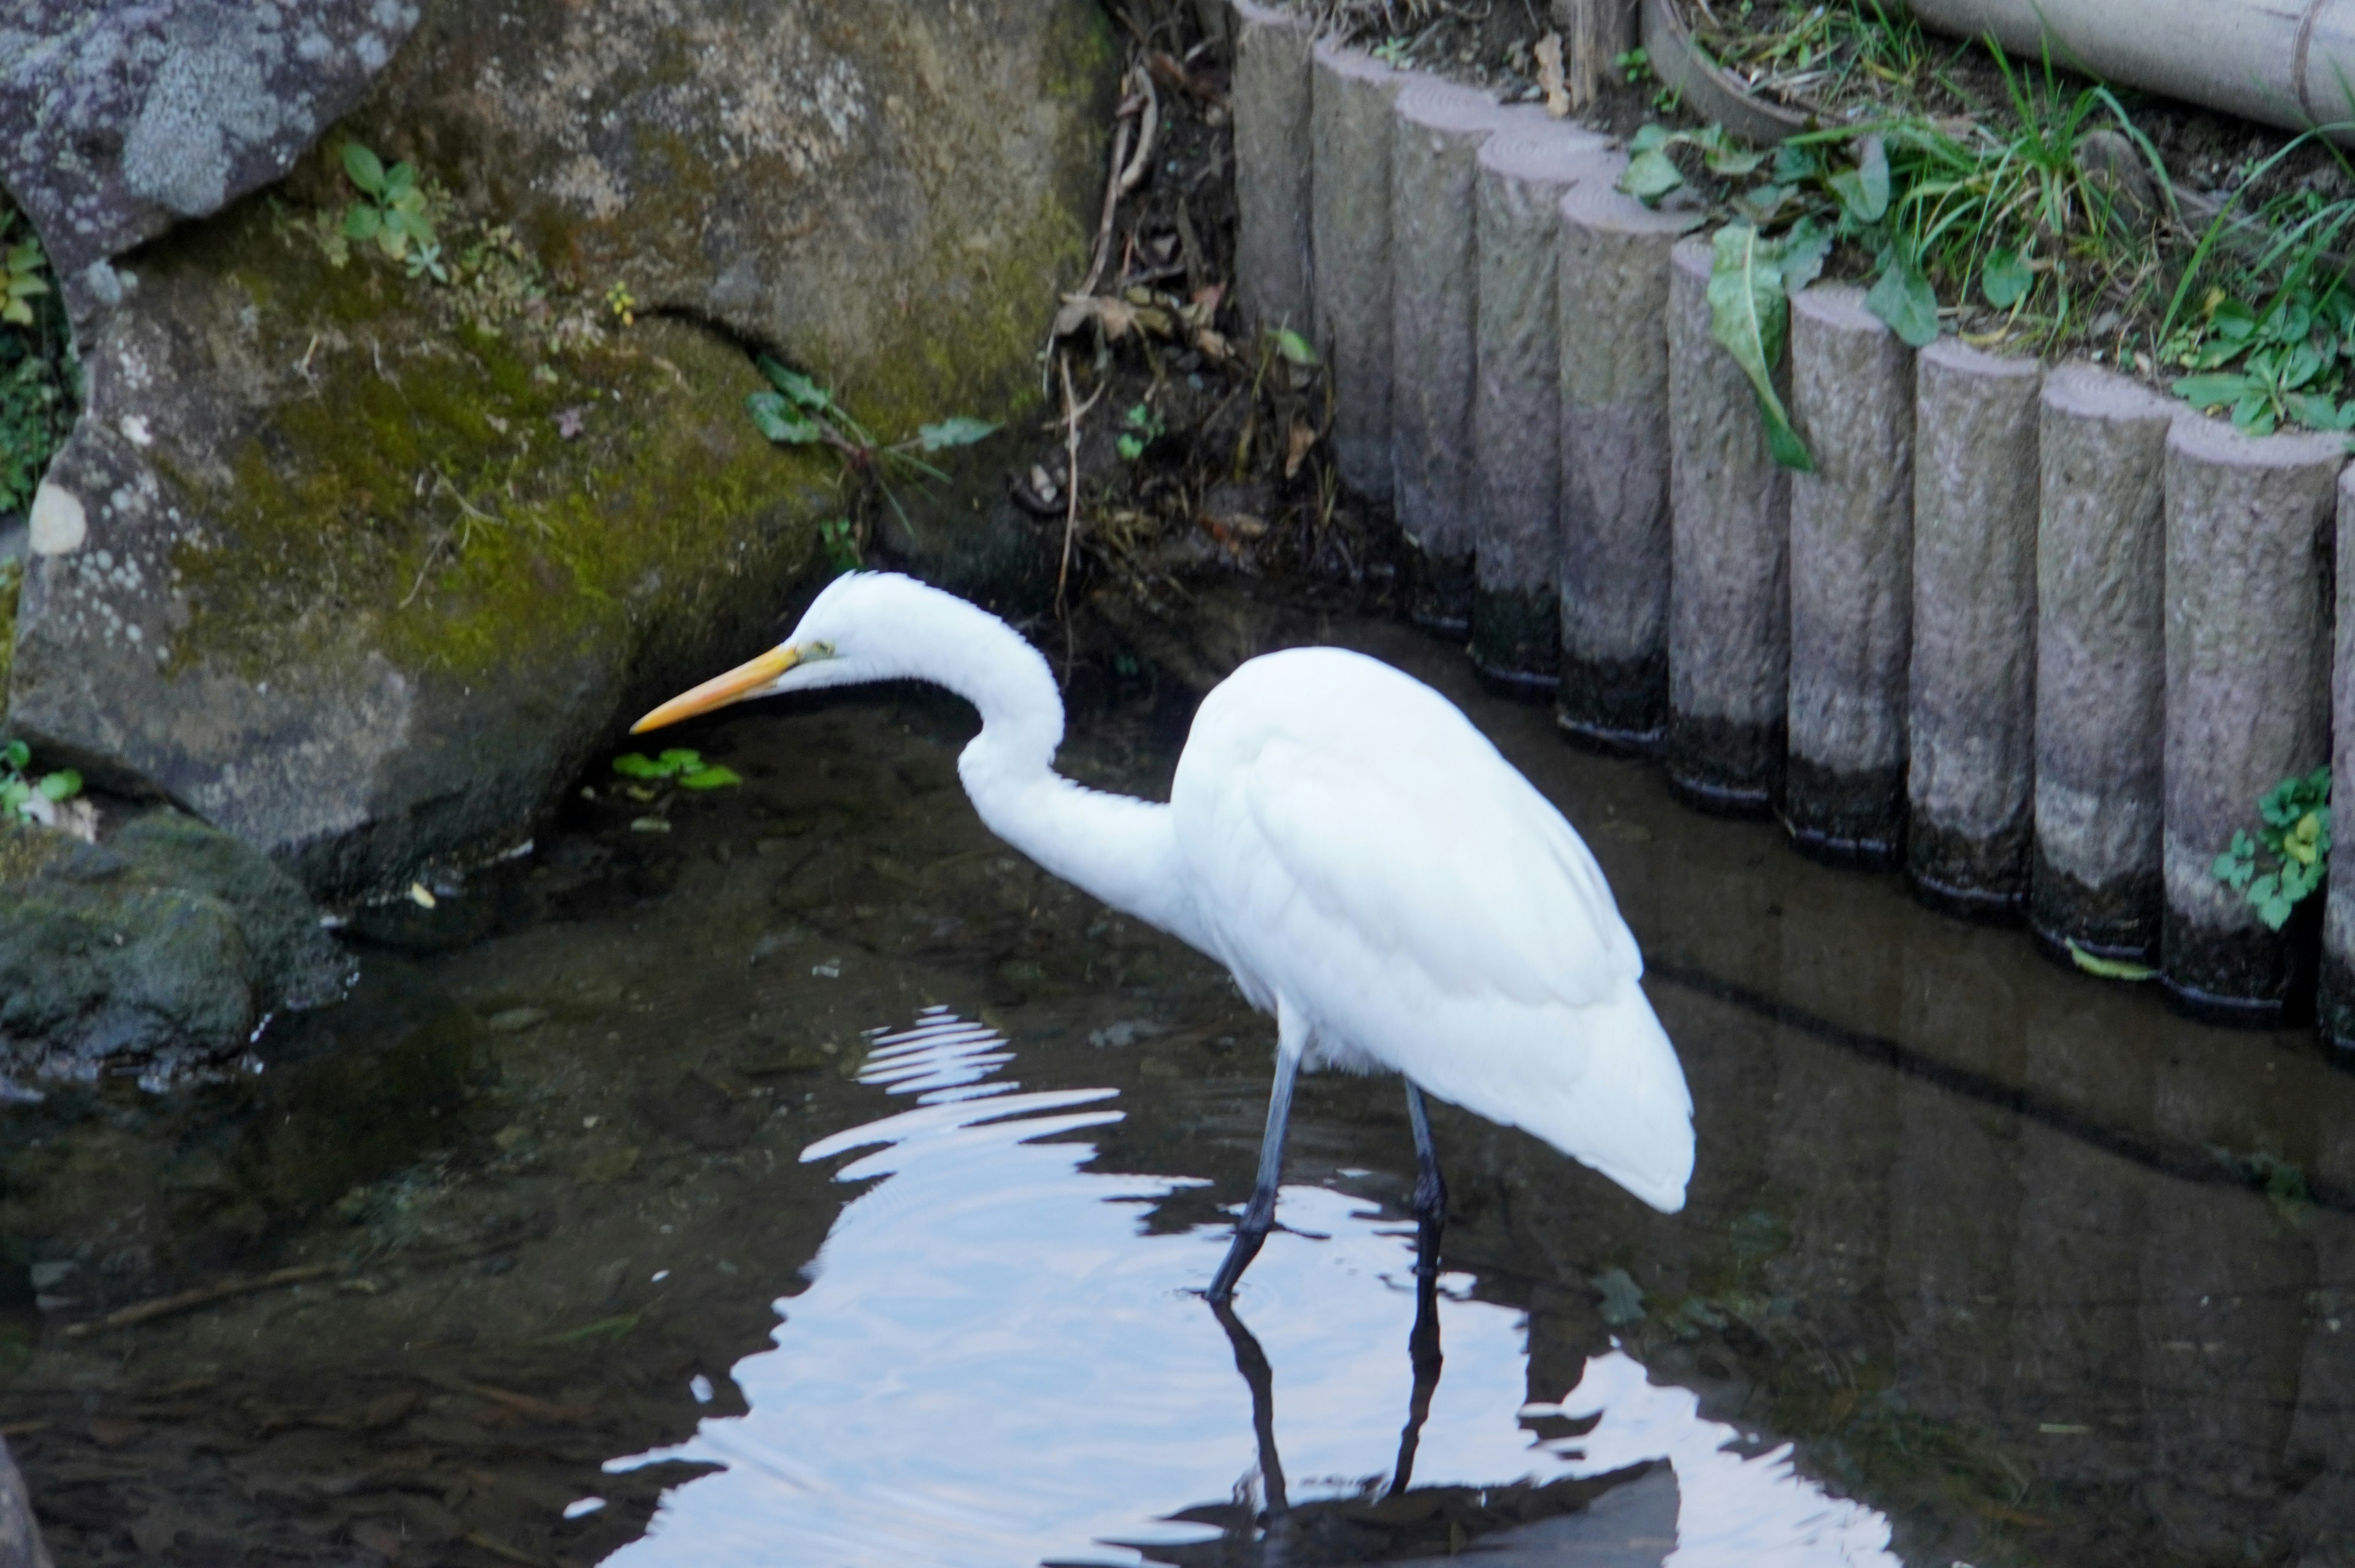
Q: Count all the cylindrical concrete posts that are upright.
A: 11